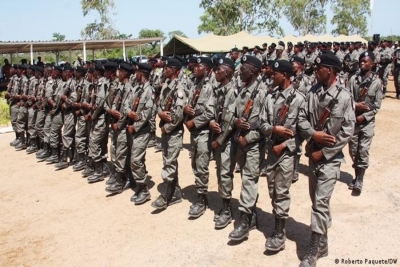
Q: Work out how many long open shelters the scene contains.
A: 2